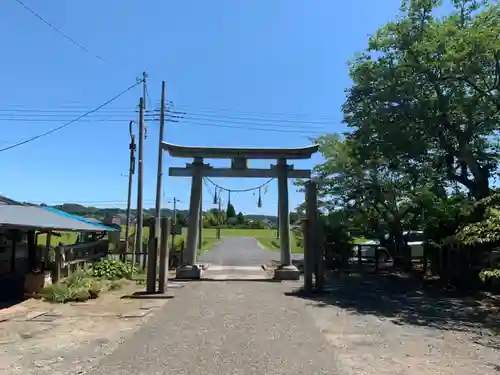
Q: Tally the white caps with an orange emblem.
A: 0